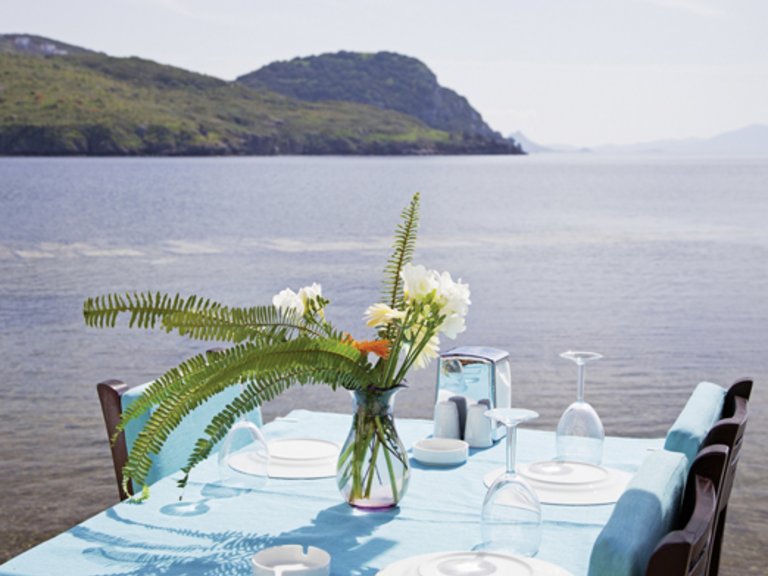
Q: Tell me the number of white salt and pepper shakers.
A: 2